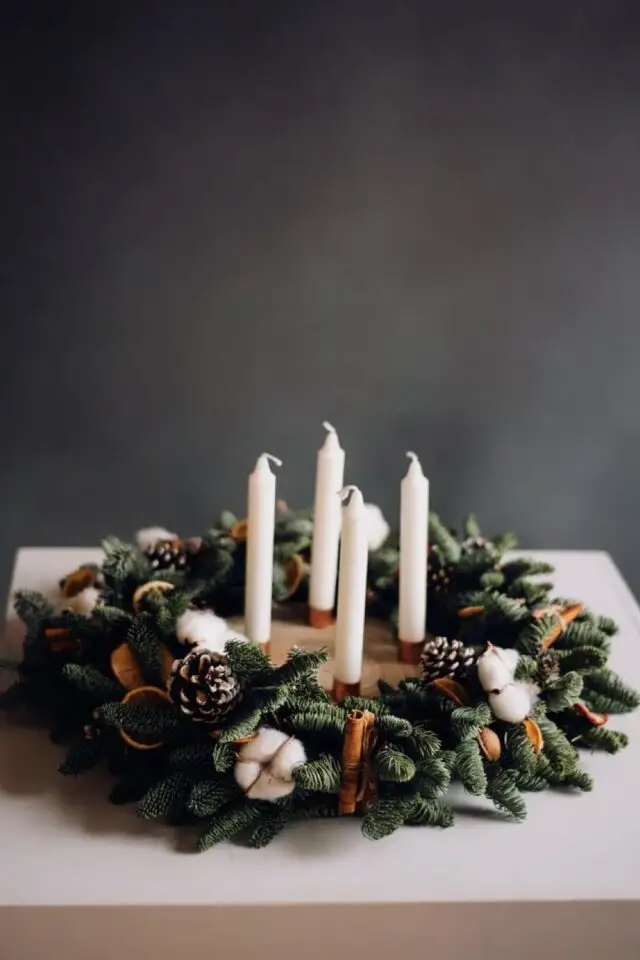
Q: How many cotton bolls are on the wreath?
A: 6